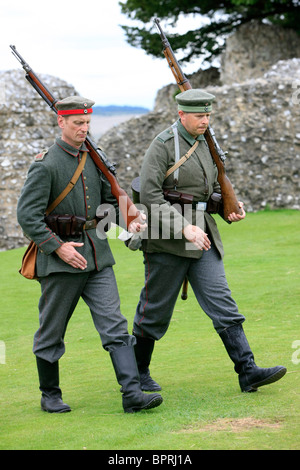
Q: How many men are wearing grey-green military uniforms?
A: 2